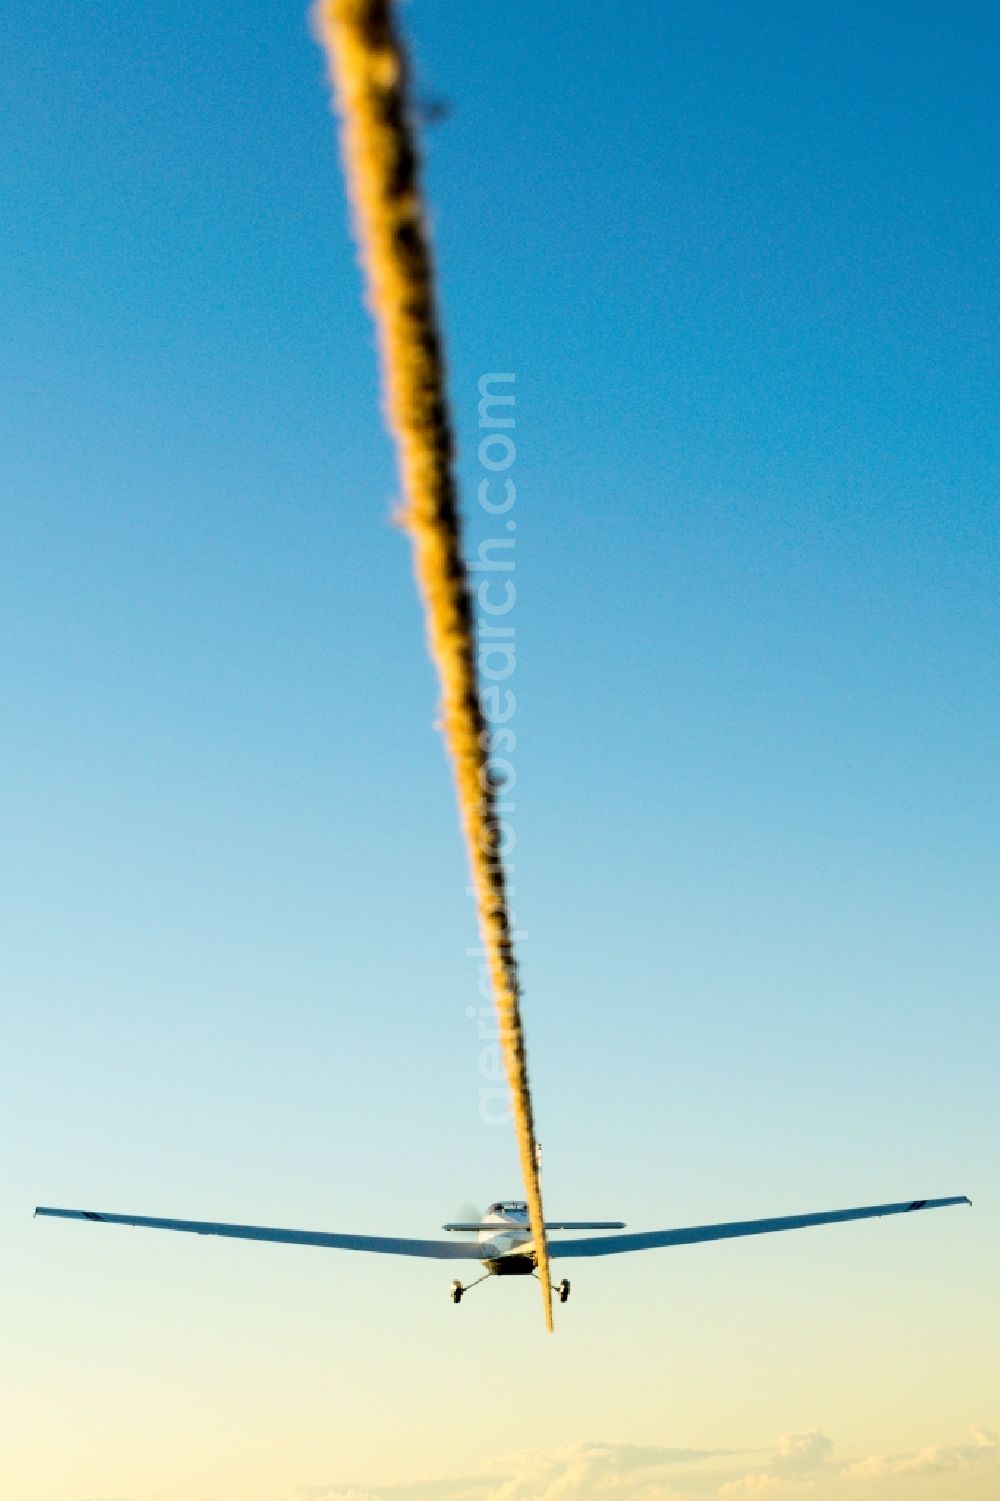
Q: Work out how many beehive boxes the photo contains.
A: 0